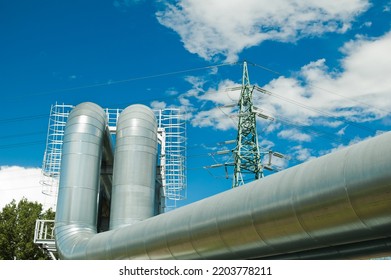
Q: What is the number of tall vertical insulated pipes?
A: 2